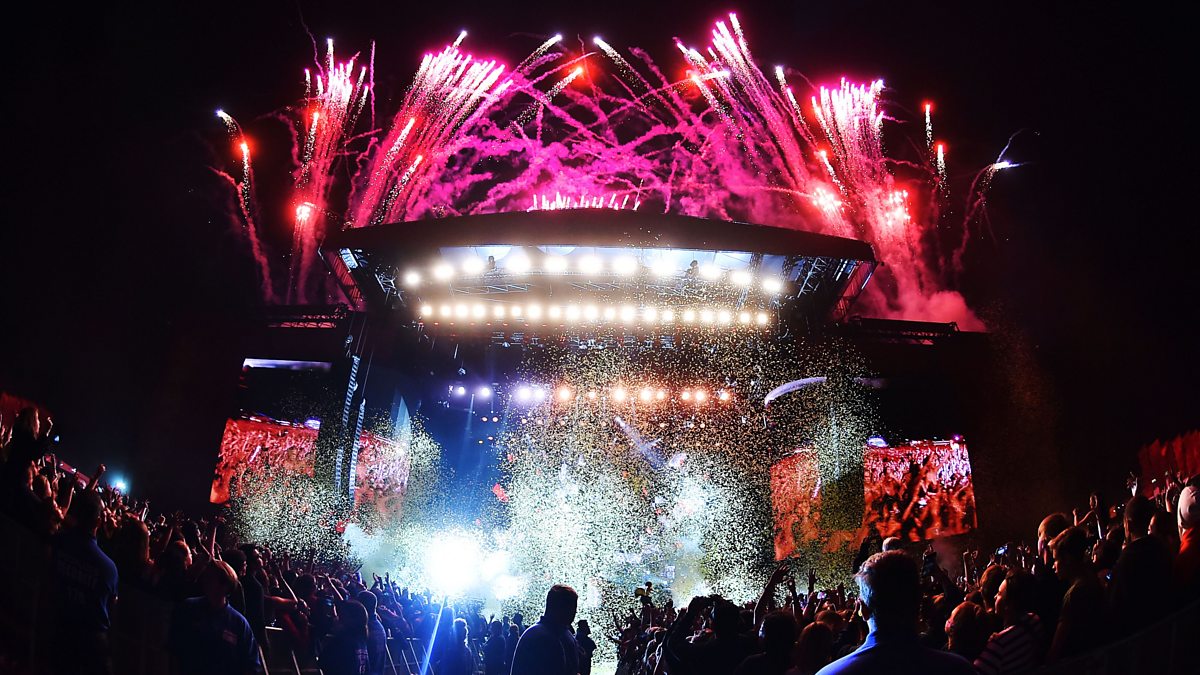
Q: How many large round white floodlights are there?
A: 11